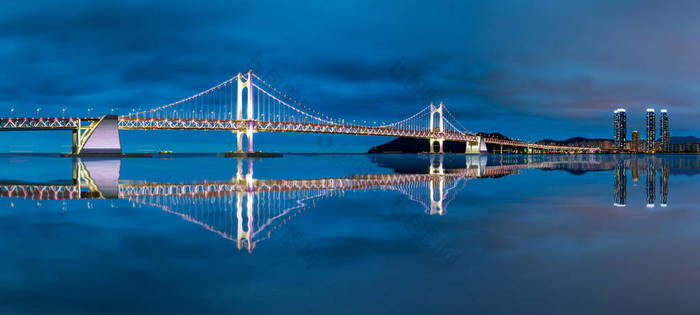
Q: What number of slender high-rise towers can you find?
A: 3